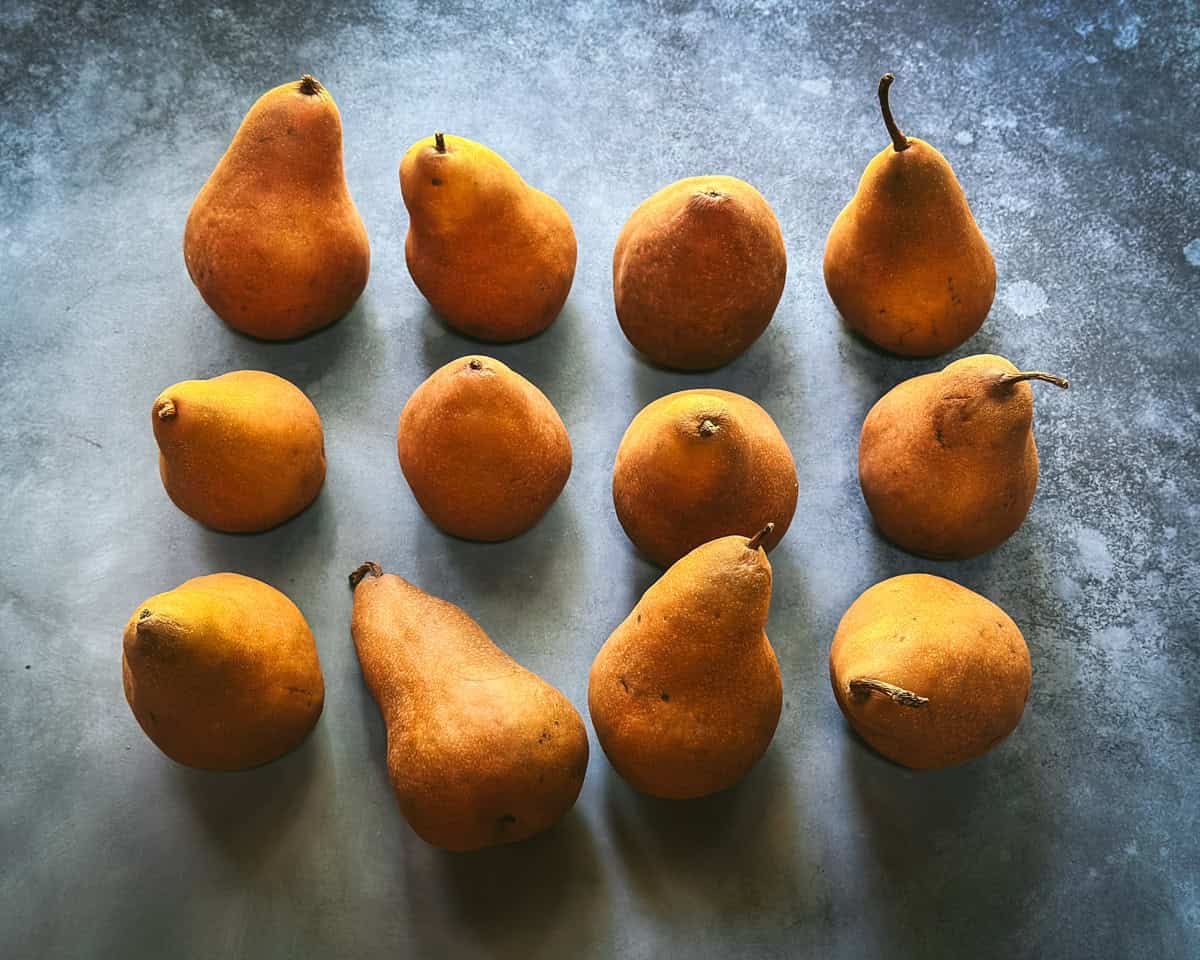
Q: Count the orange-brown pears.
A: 12